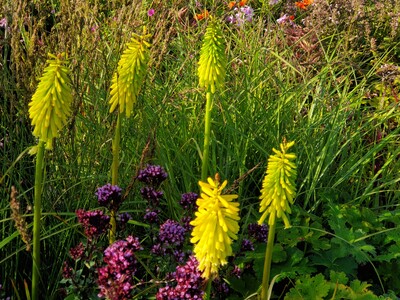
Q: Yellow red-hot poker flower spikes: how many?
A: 5